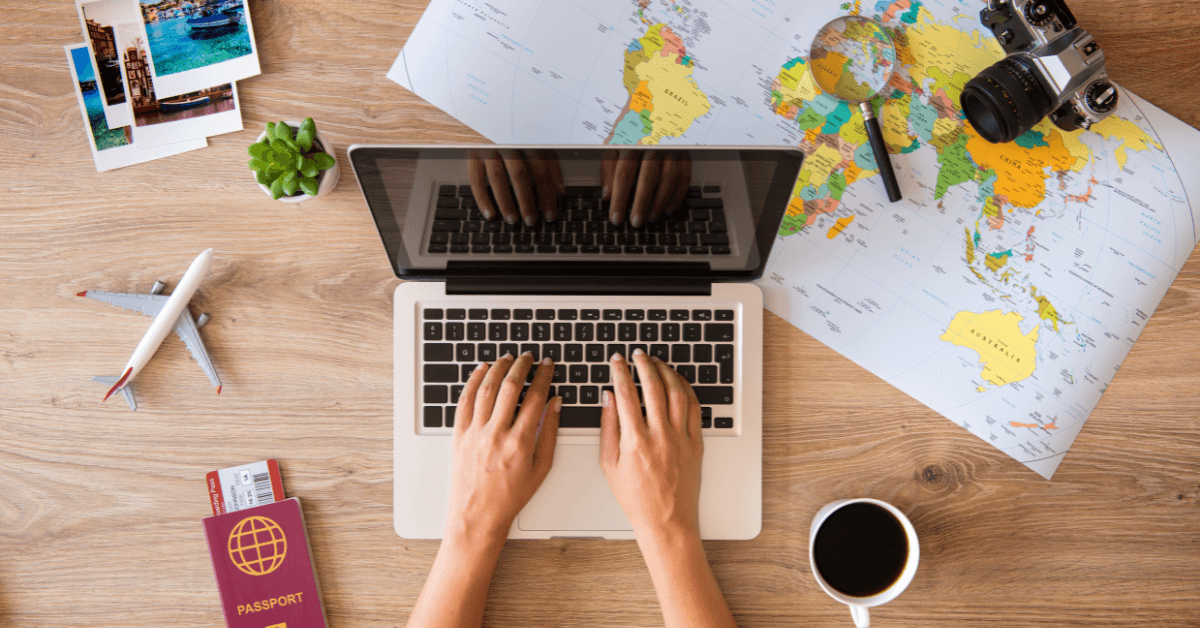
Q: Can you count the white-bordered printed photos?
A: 4